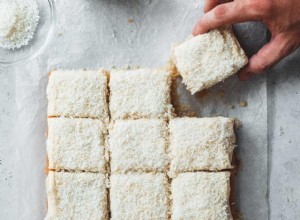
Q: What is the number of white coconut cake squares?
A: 9